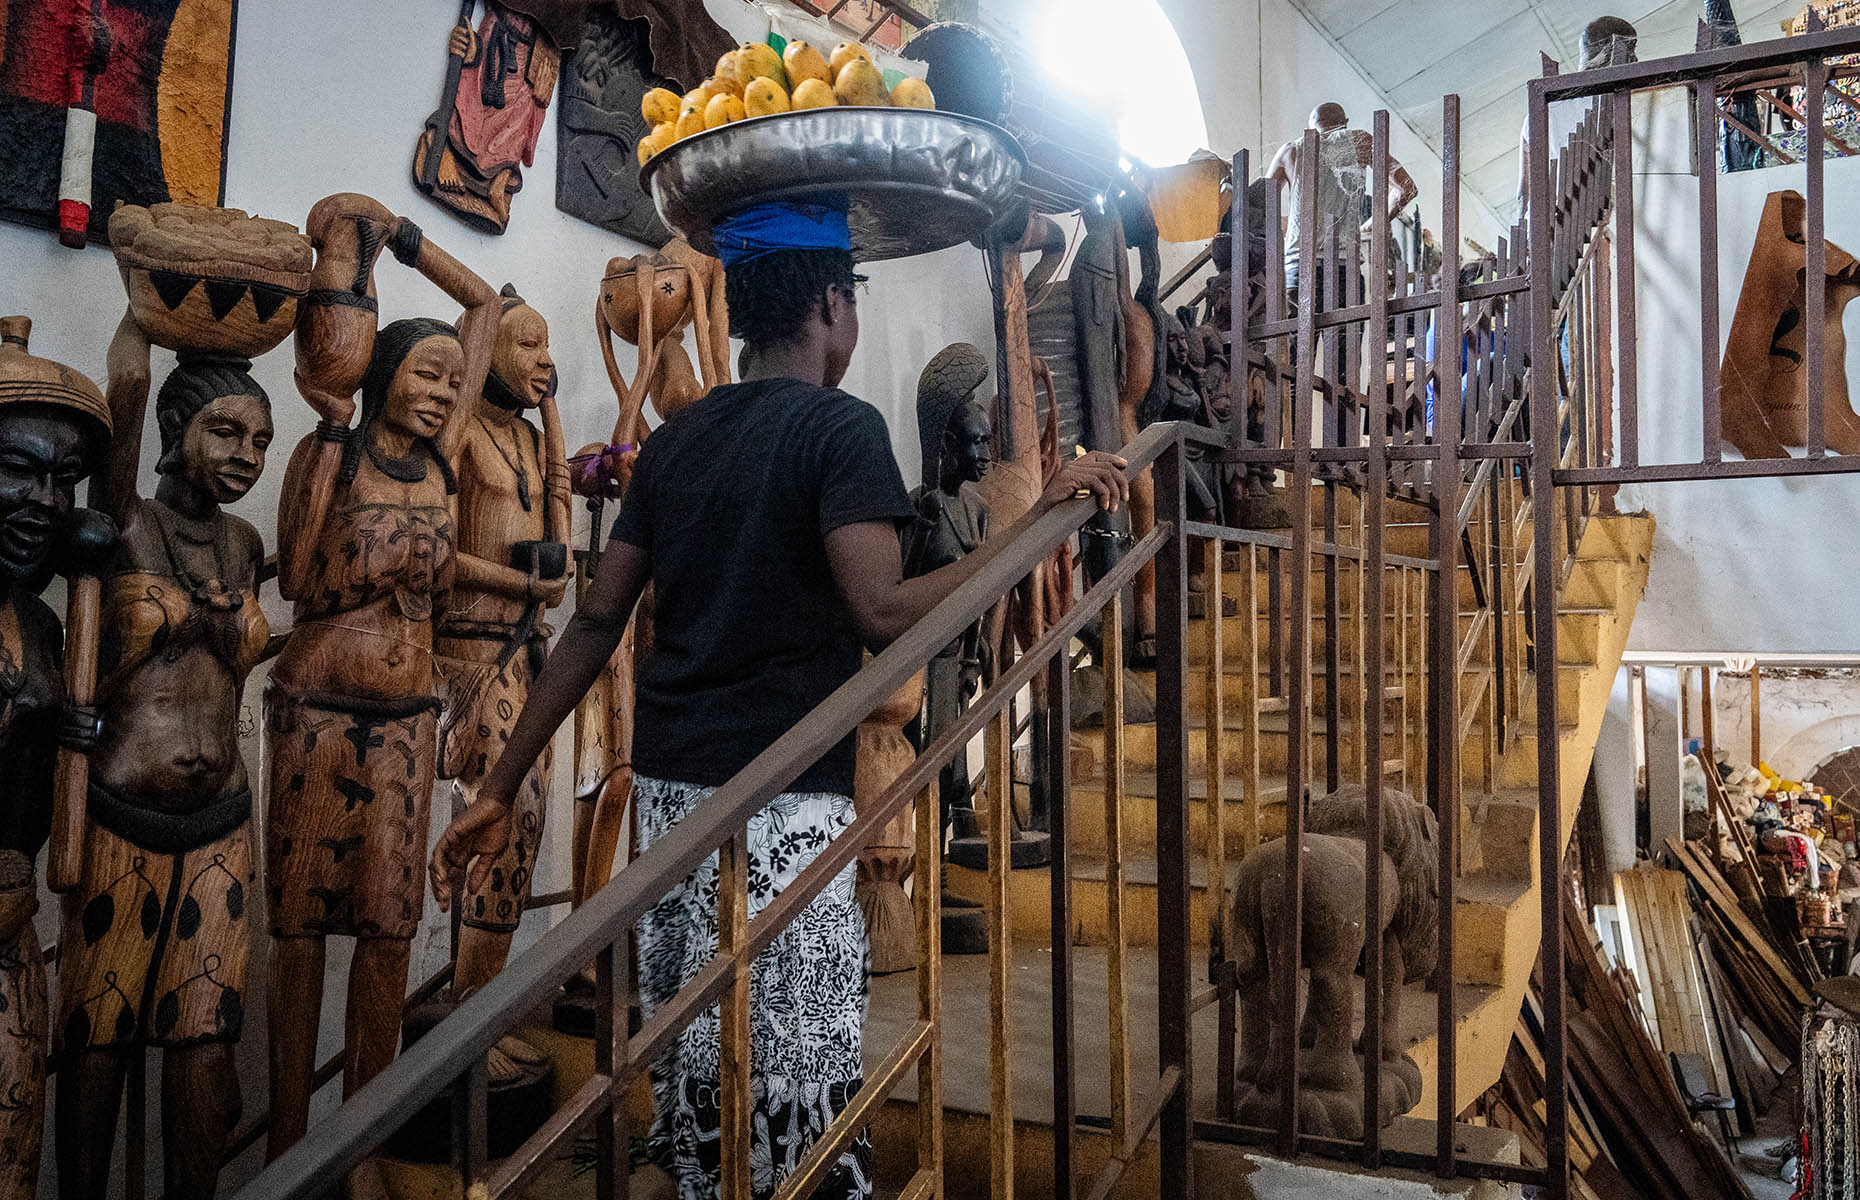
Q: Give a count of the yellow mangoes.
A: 15